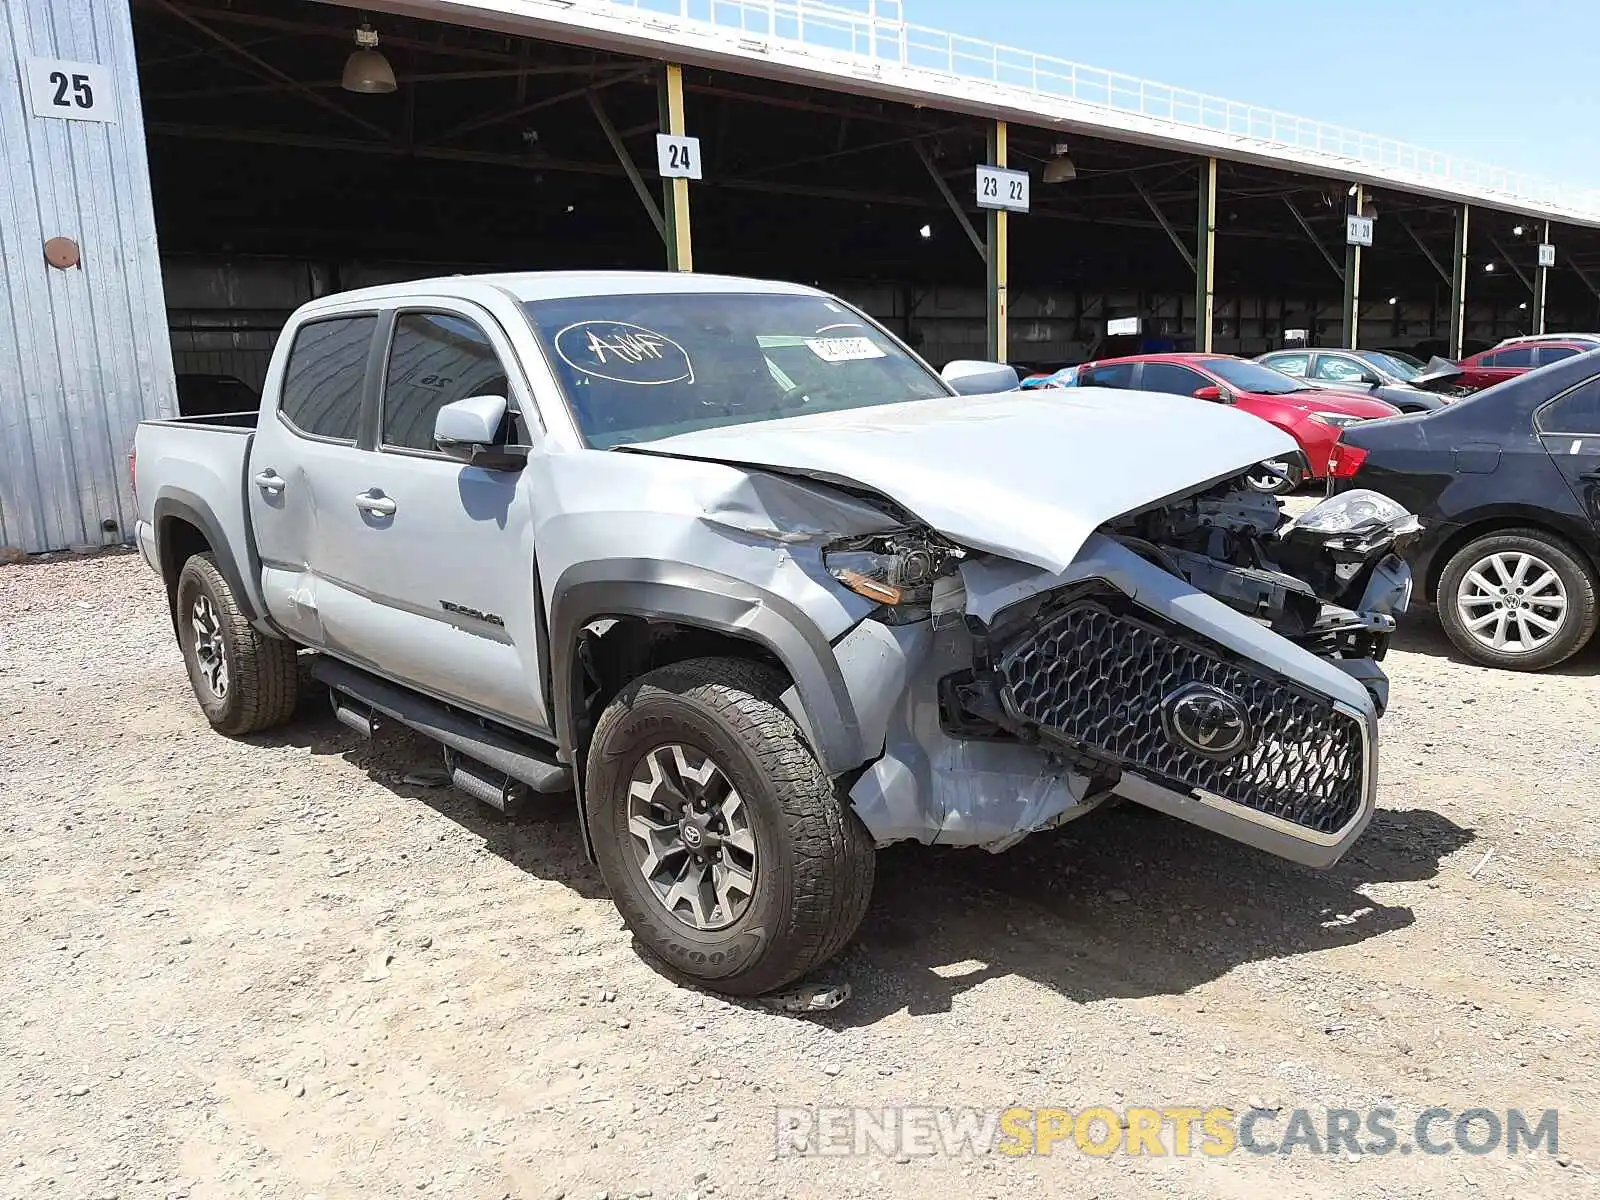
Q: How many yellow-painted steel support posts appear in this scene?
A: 6